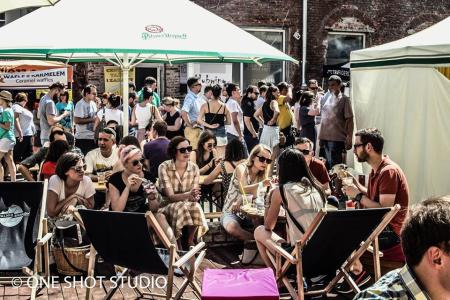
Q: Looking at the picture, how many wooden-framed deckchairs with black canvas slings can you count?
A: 3